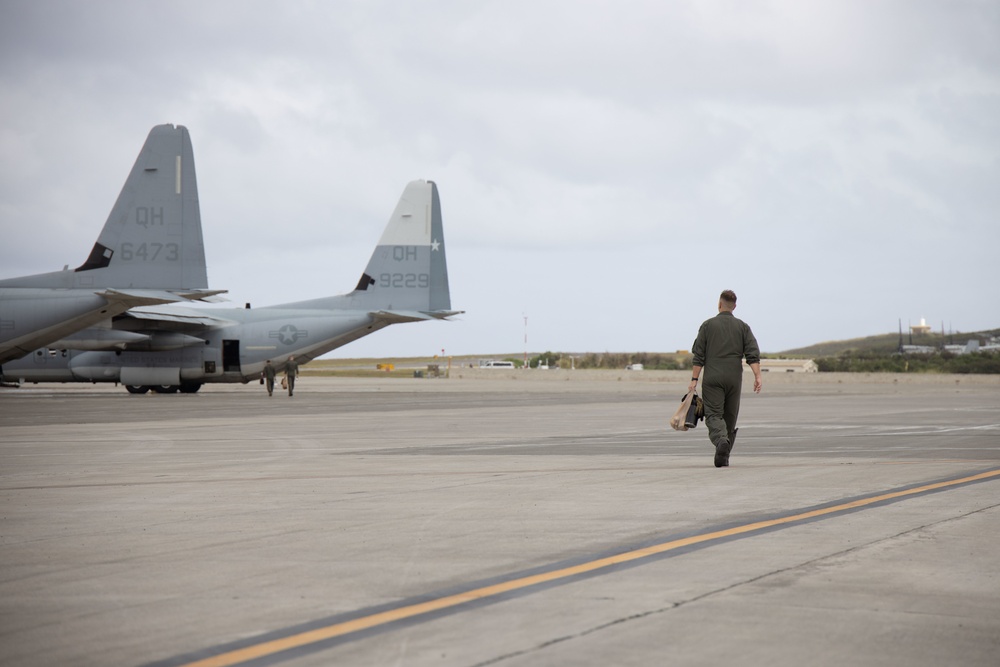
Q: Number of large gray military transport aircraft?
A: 2